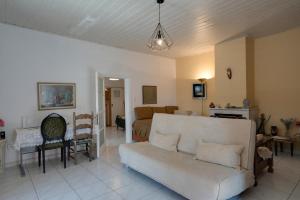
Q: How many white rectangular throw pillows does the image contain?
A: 2